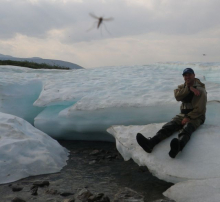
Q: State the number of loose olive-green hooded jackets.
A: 1